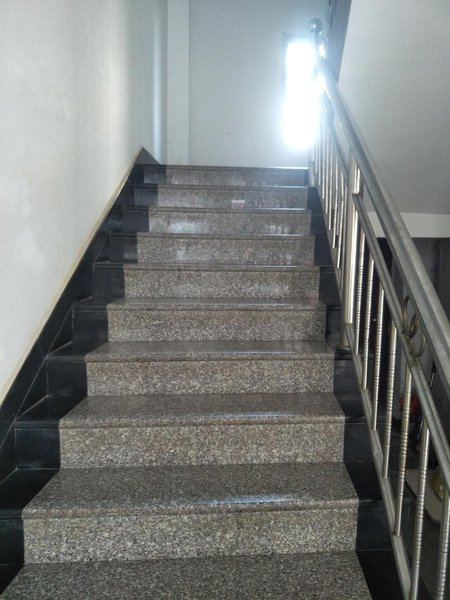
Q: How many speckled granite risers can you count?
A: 9